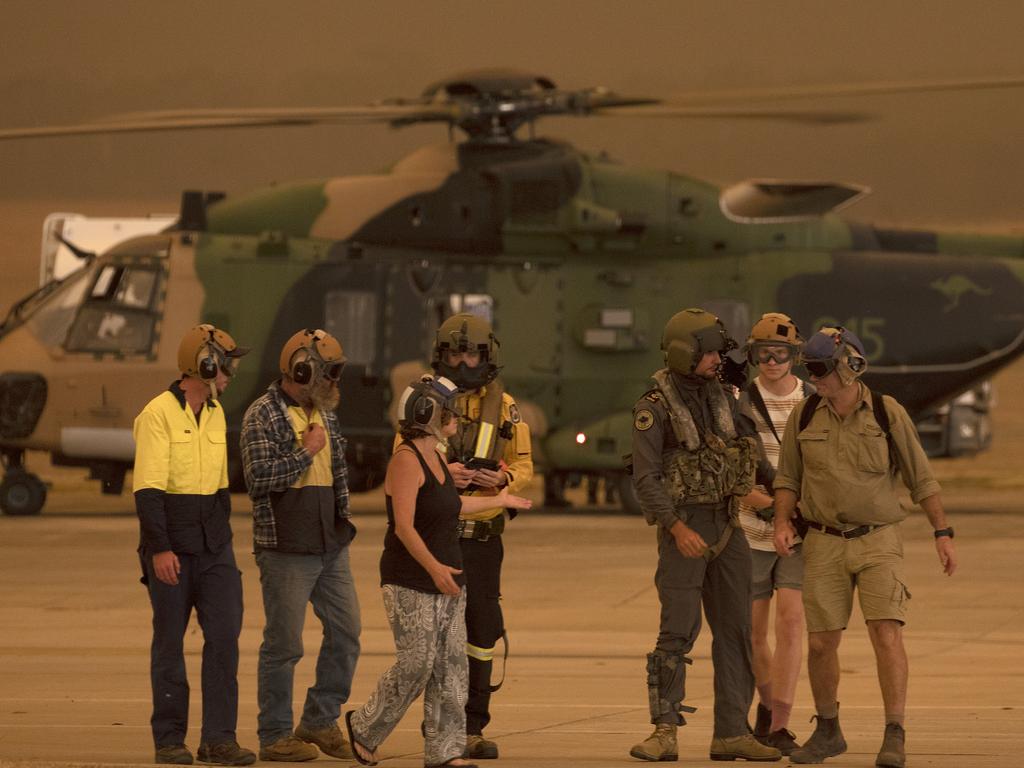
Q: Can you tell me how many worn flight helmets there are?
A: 7